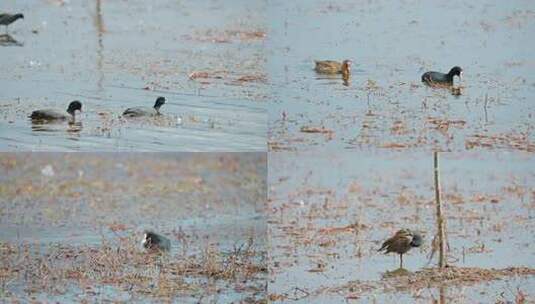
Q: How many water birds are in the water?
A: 7